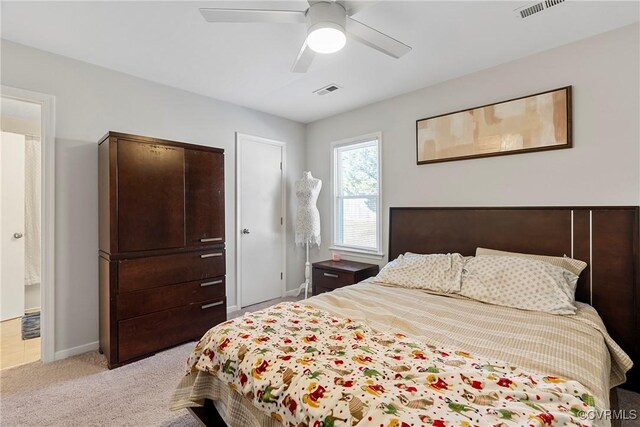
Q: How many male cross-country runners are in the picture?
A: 0